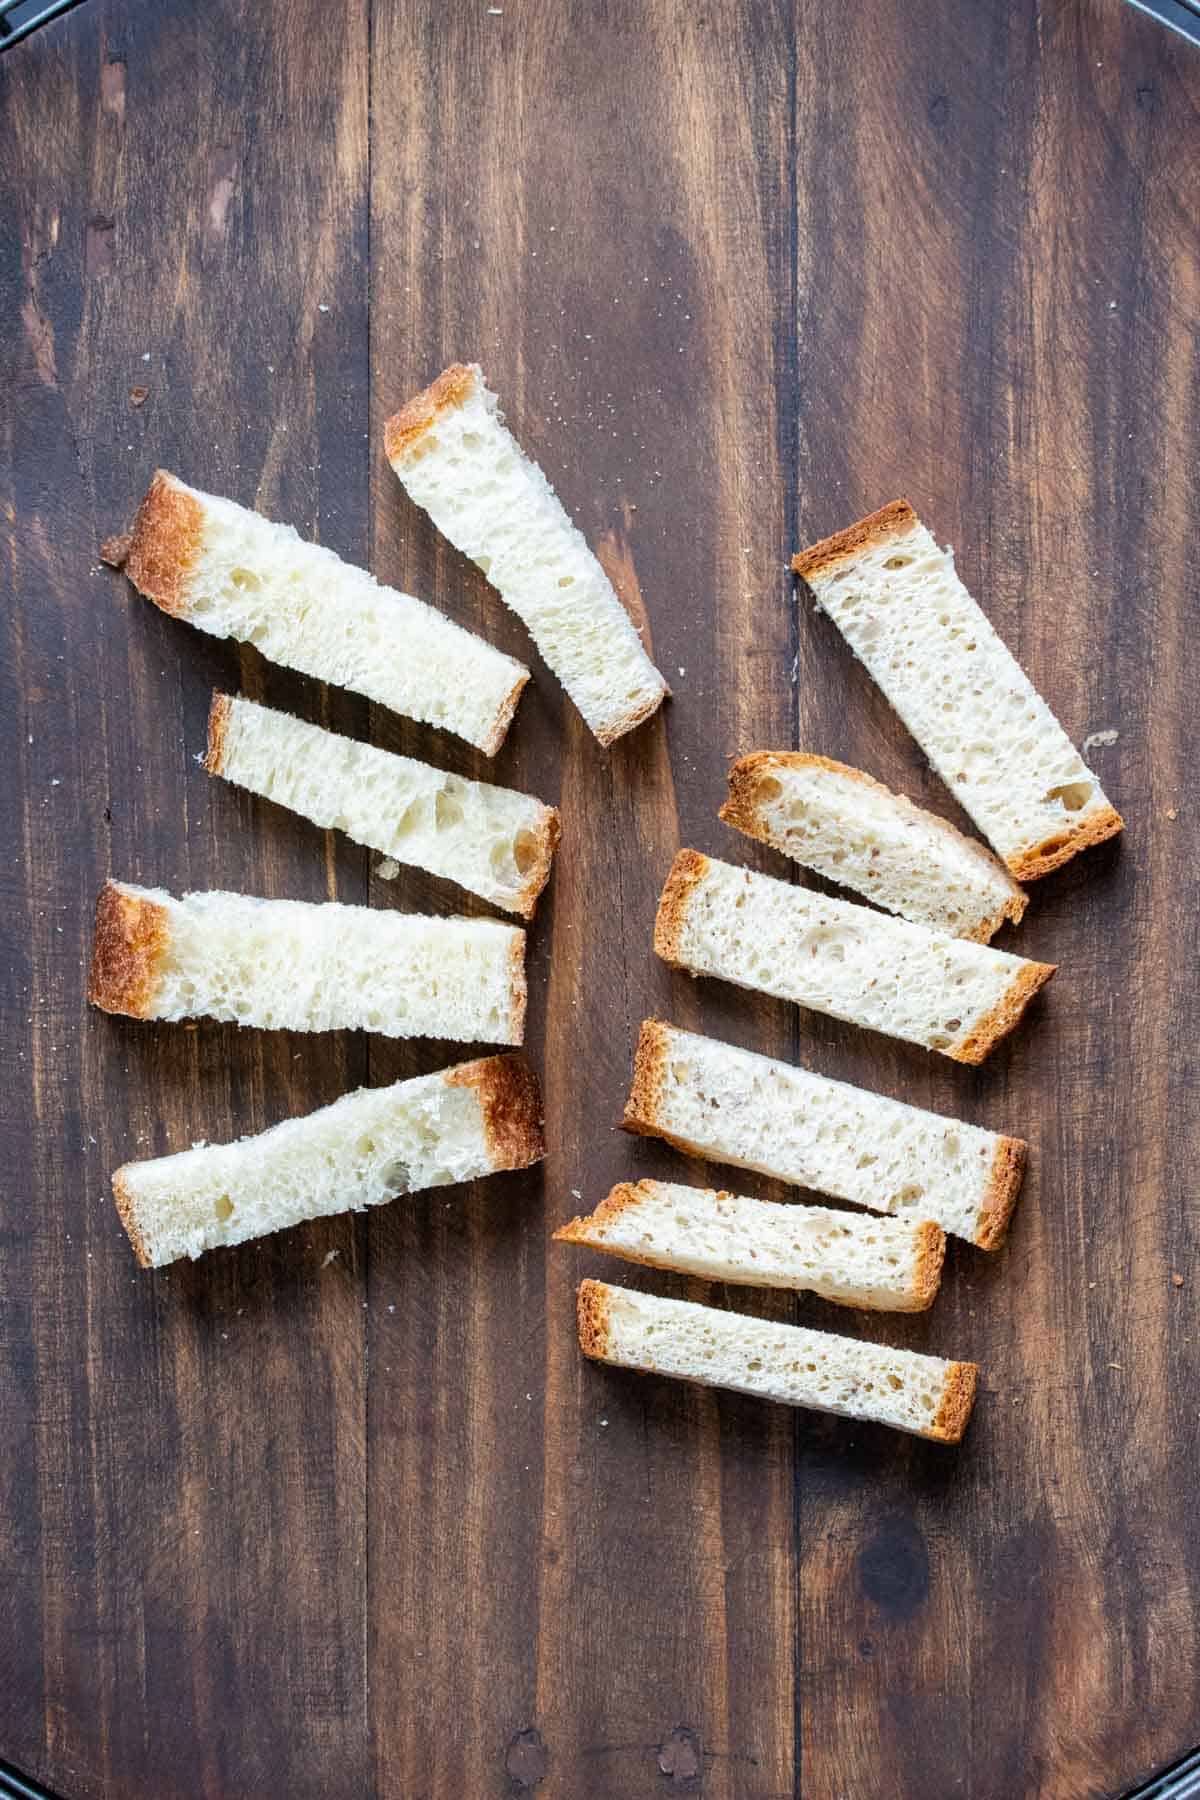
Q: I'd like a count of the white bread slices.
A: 11